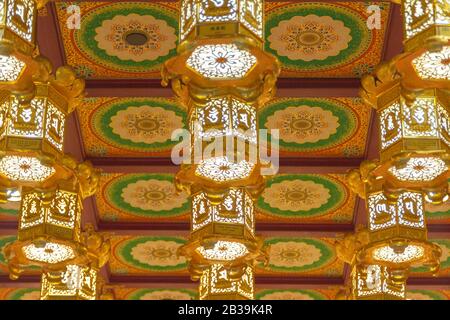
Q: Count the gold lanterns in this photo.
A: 12